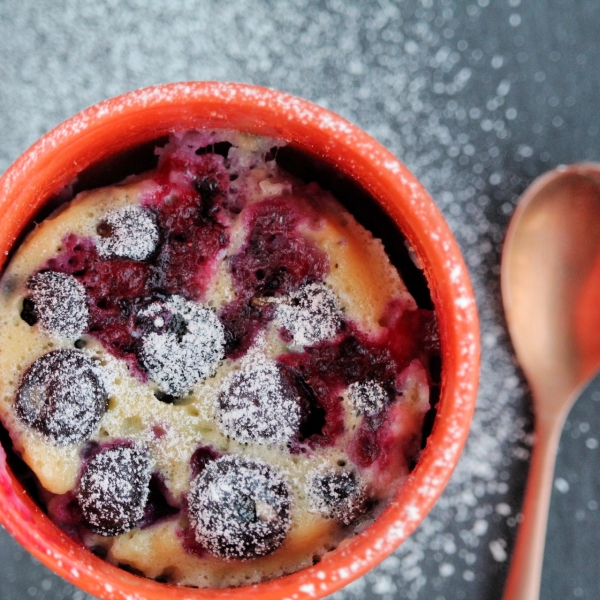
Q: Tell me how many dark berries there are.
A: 10